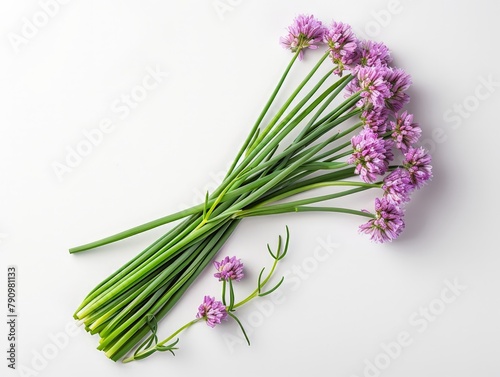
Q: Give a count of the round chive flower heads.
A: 13